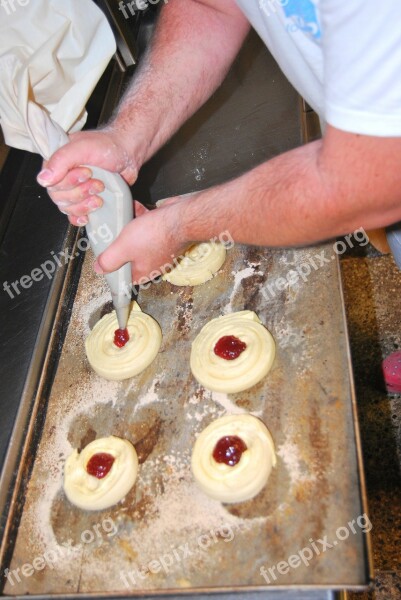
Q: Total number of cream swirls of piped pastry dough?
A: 5